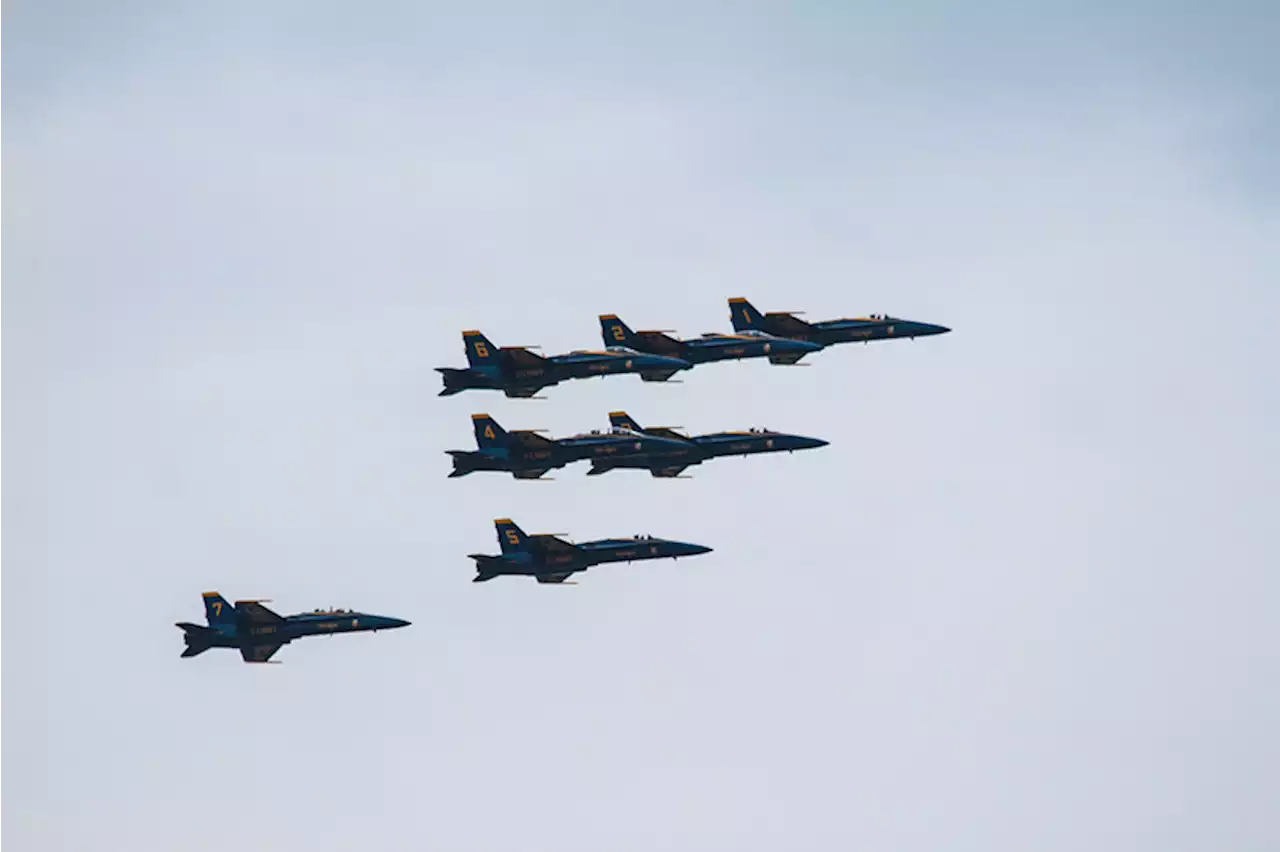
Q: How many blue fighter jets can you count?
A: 7